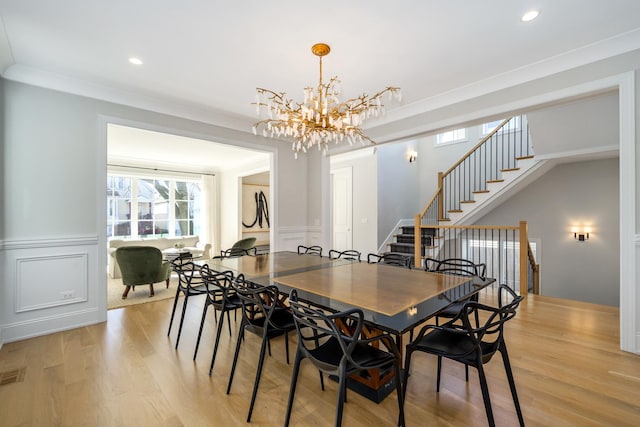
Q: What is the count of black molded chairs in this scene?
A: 10